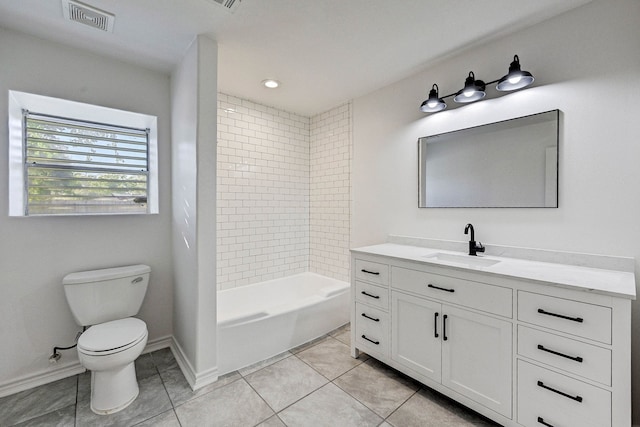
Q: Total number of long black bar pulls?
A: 11